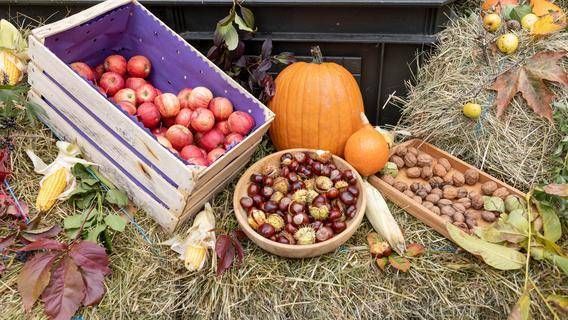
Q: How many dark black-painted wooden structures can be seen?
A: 1